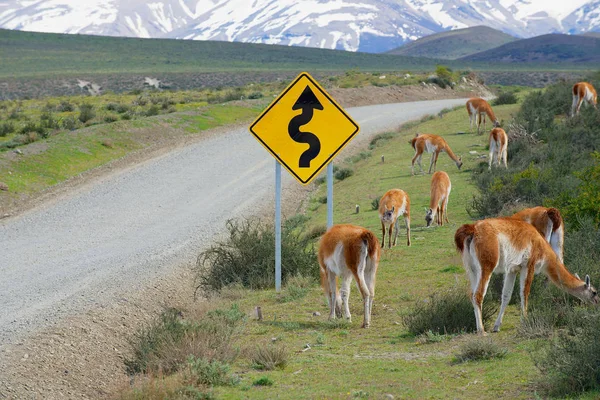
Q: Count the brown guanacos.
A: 9